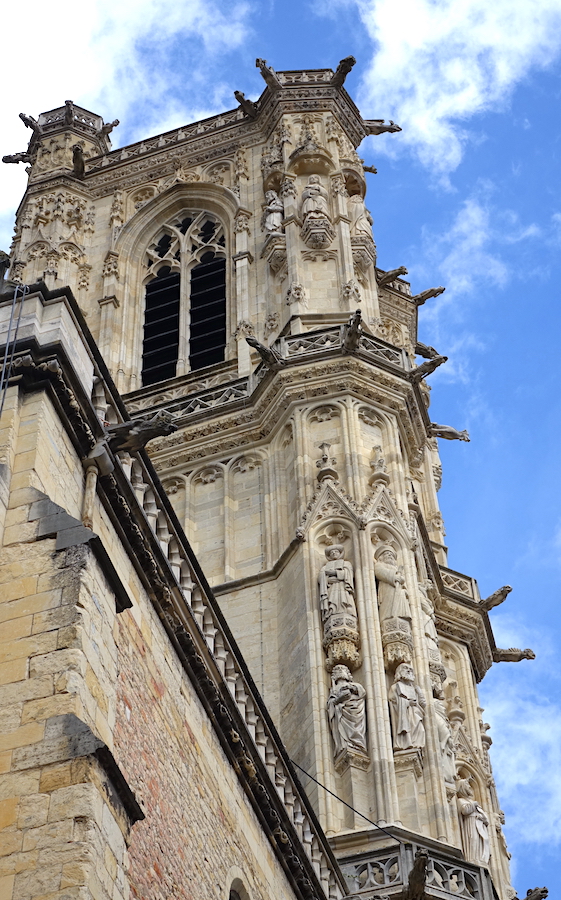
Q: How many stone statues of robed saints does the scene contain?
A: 10